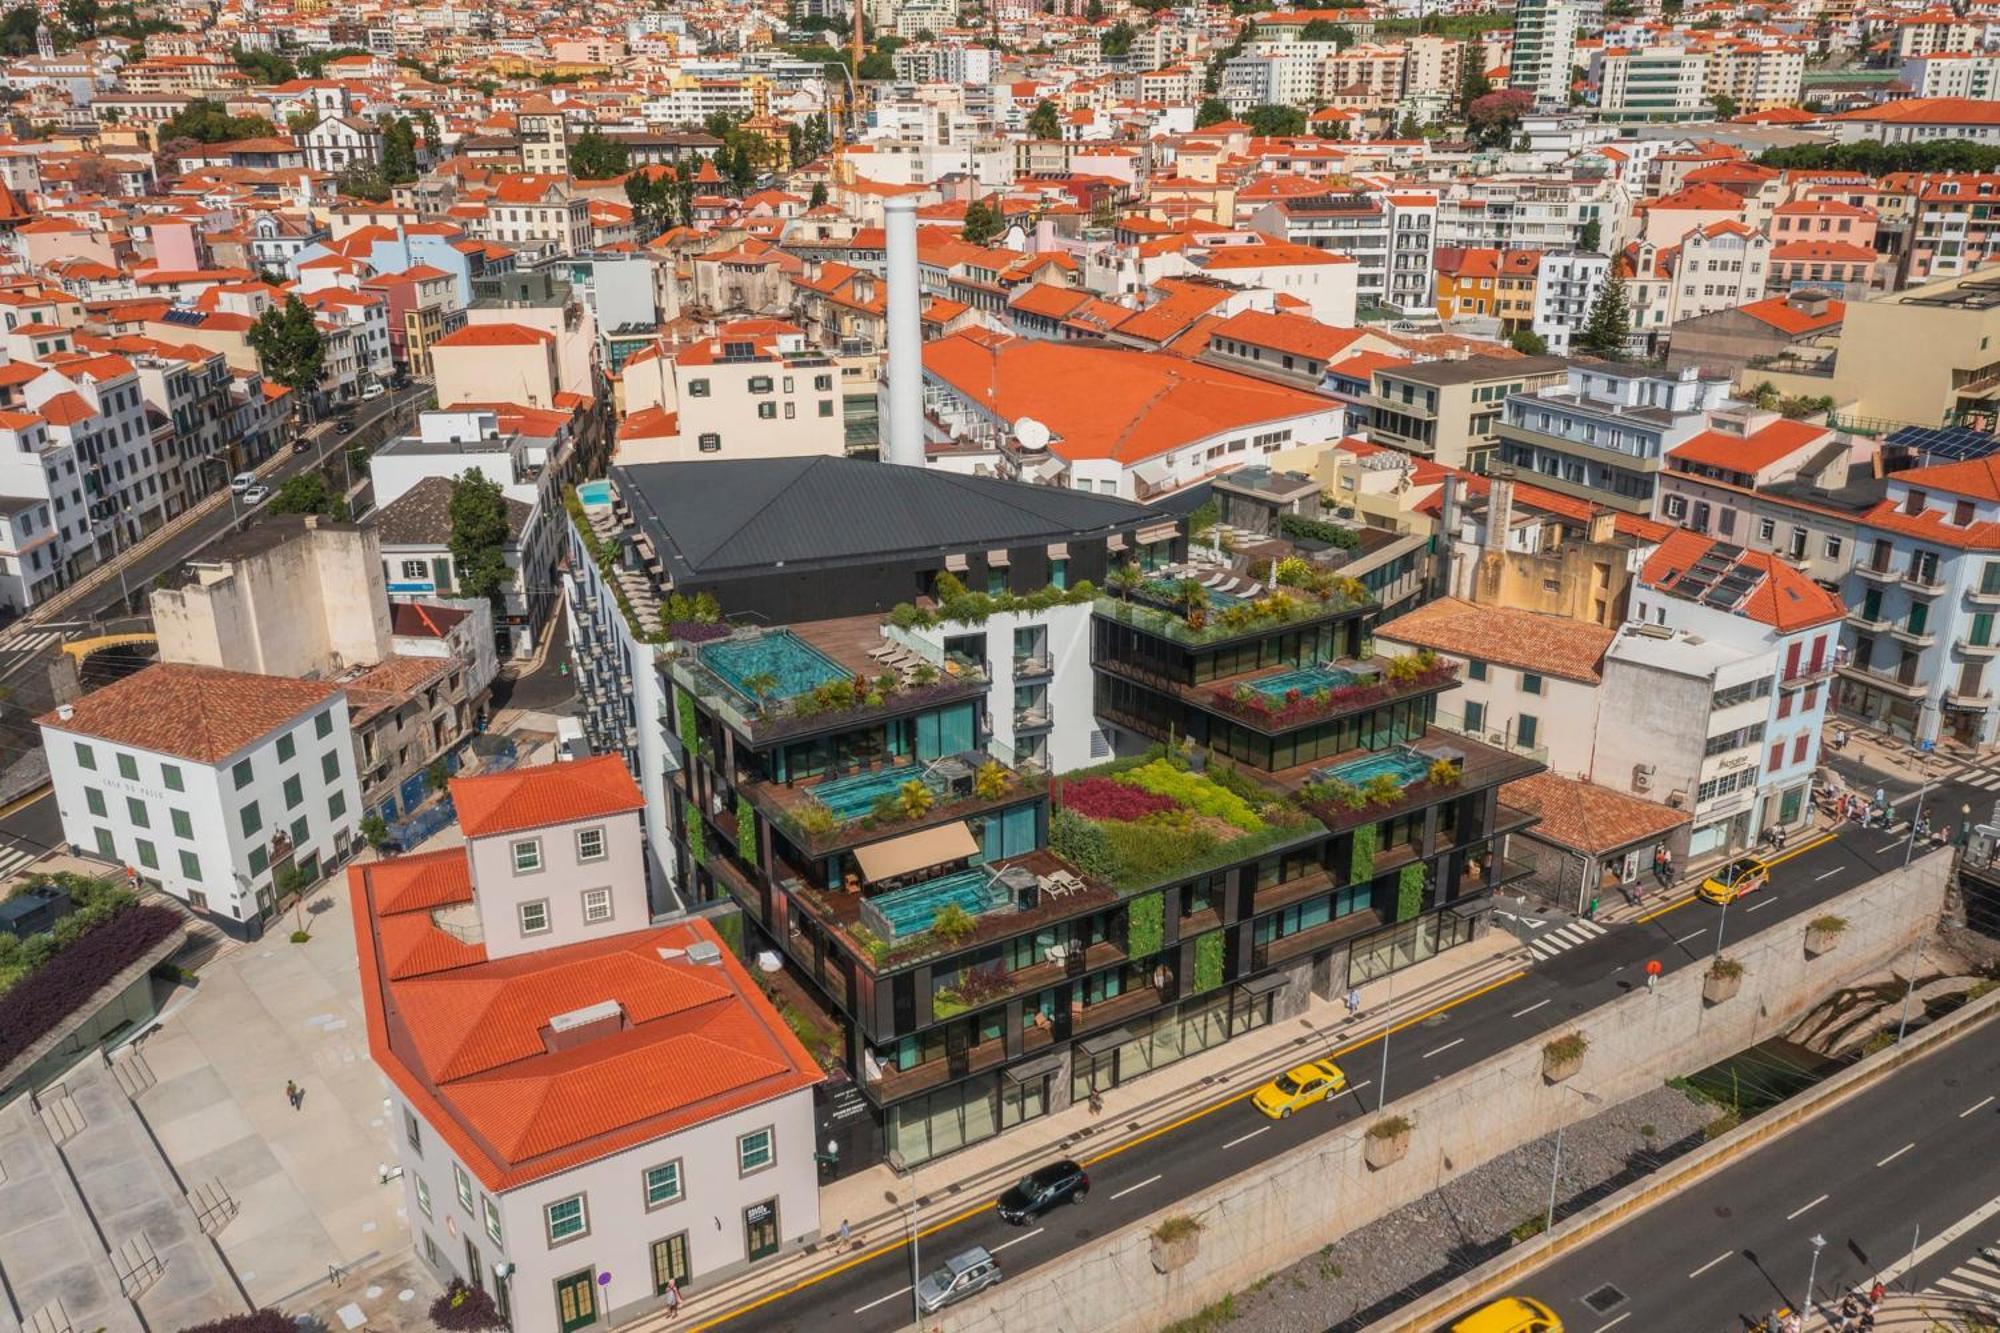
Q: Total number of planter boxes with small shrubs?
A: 5